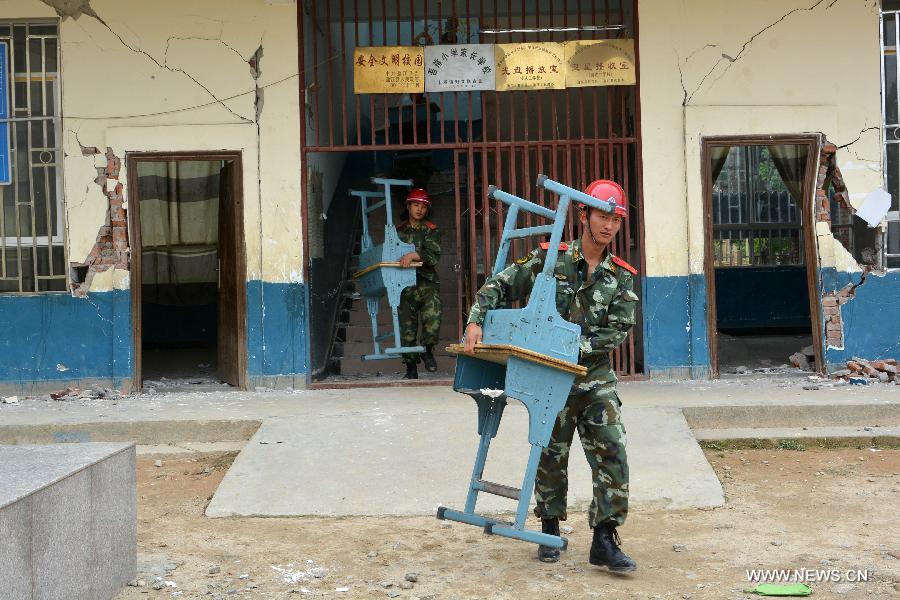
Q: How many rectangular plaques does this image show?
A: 4